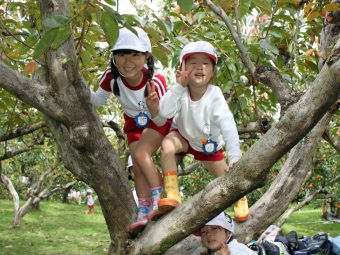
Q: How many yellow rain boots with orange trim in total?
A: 2